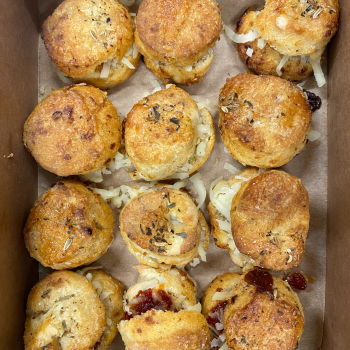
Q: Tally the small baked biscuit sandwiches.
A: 12